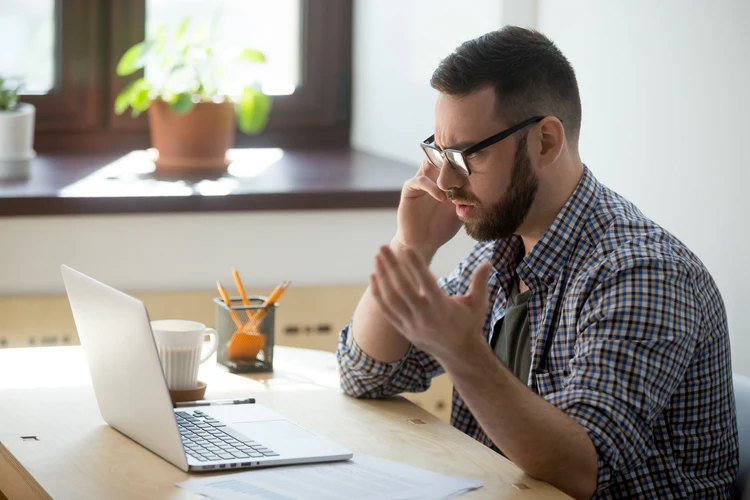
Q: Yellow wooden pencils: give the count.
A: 4